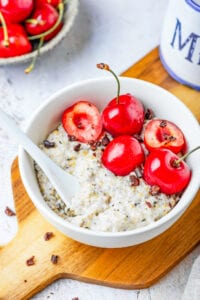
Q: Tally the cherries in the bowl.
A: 5